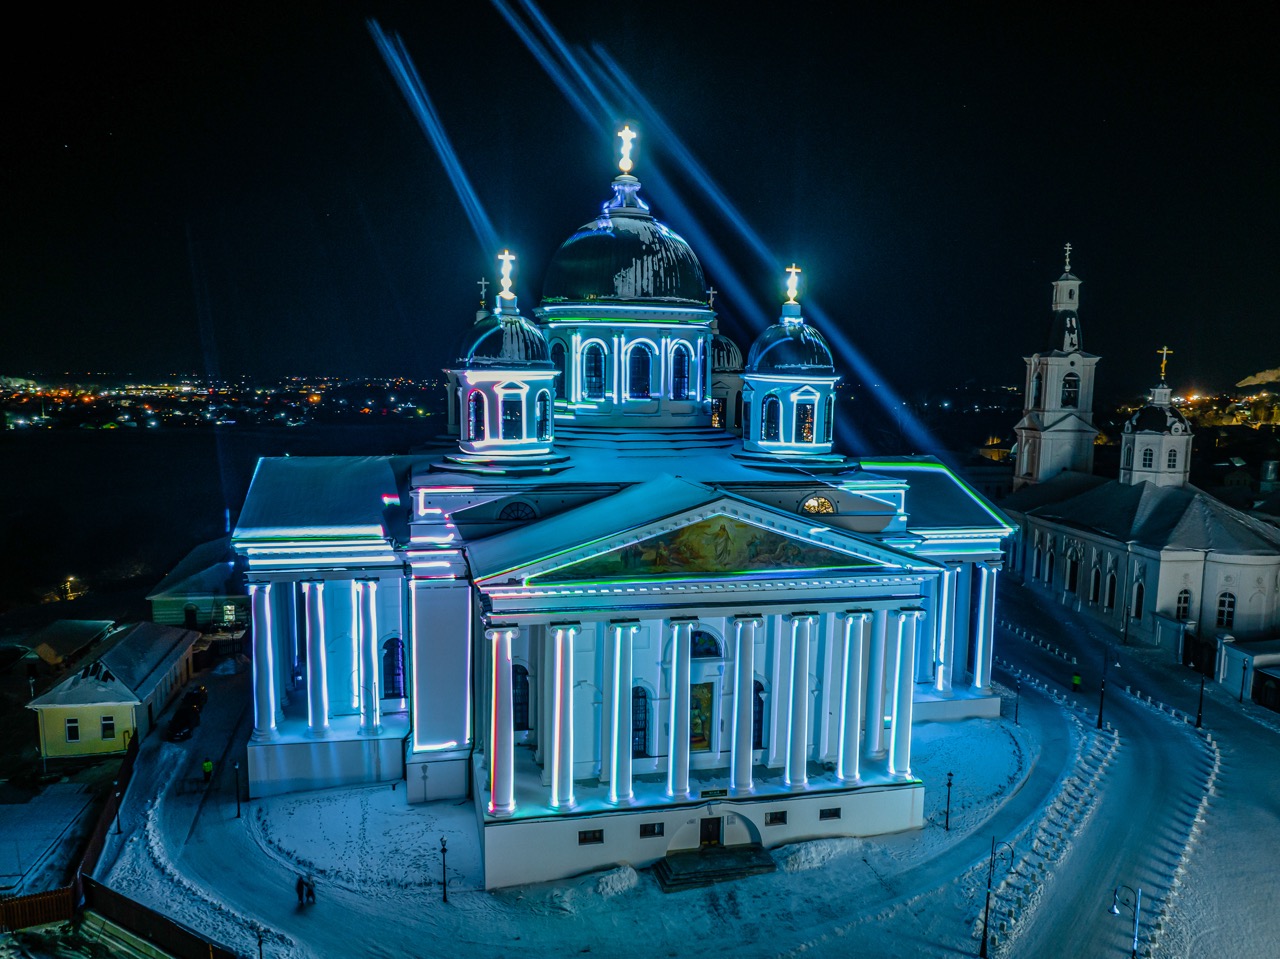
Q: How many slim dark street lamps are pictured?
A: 12